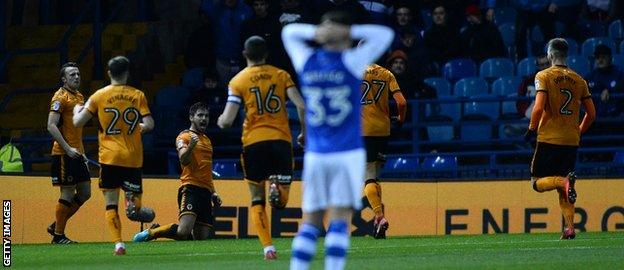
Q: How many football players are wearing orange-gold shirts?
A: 6